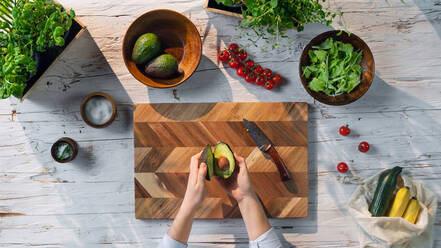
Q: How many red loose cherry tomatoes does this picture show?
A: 3